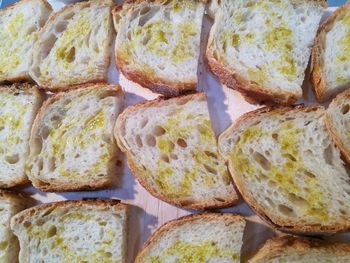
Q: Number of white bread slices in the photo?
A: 14